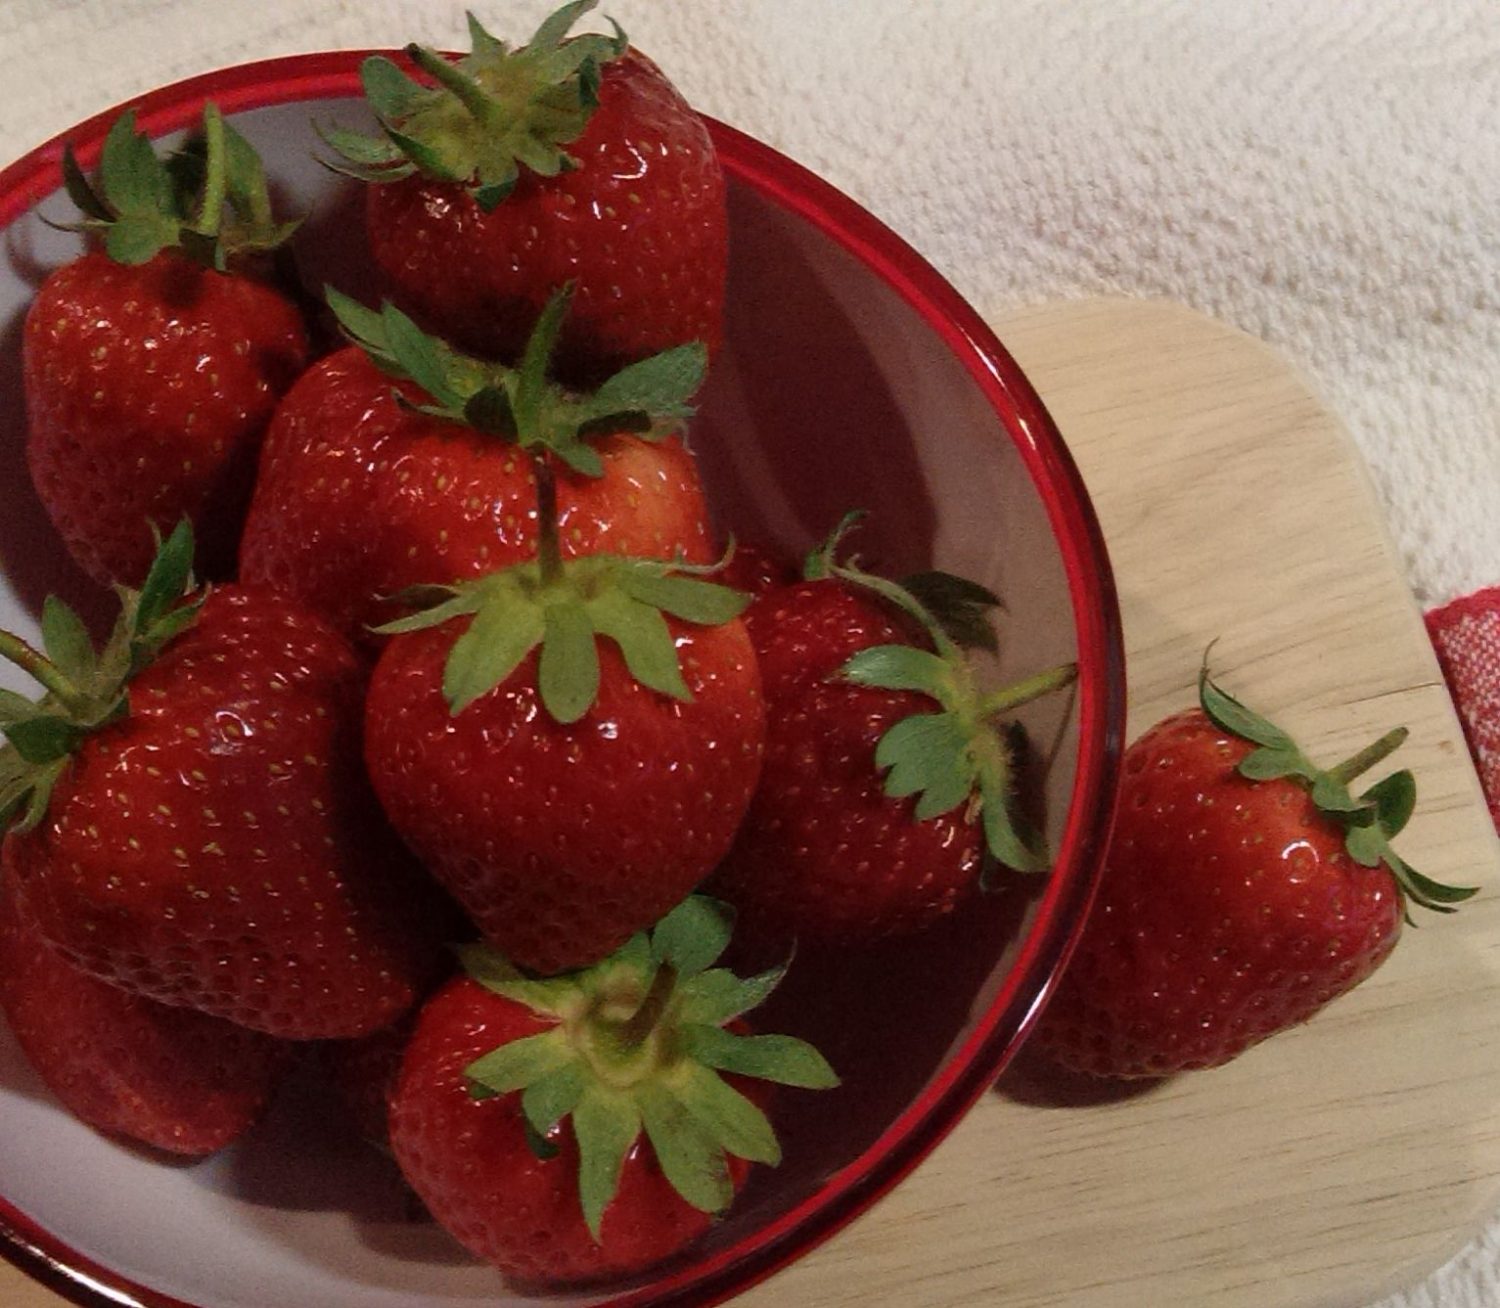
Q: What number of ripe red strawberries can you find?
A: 9